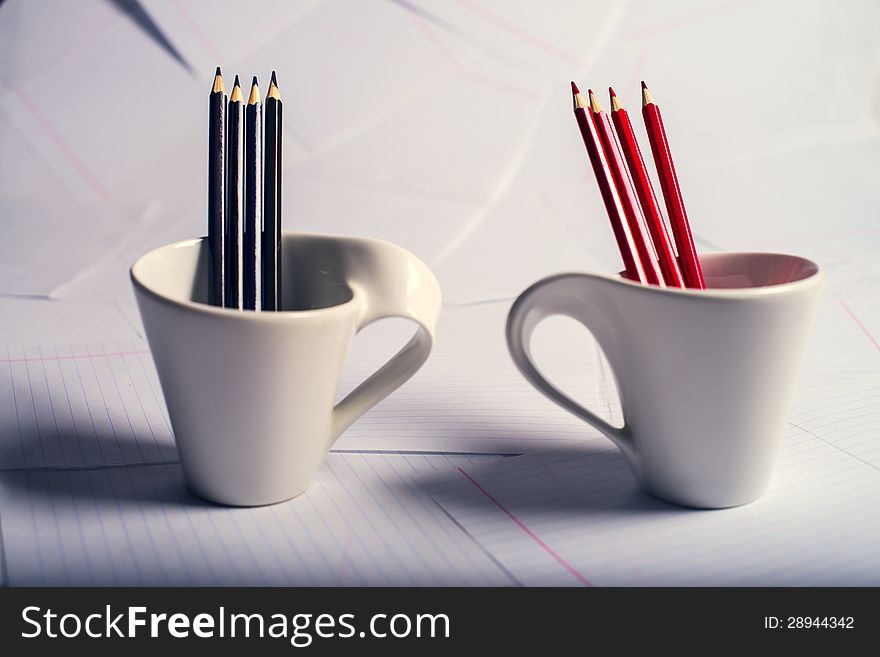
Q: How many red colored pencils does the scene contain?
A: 4